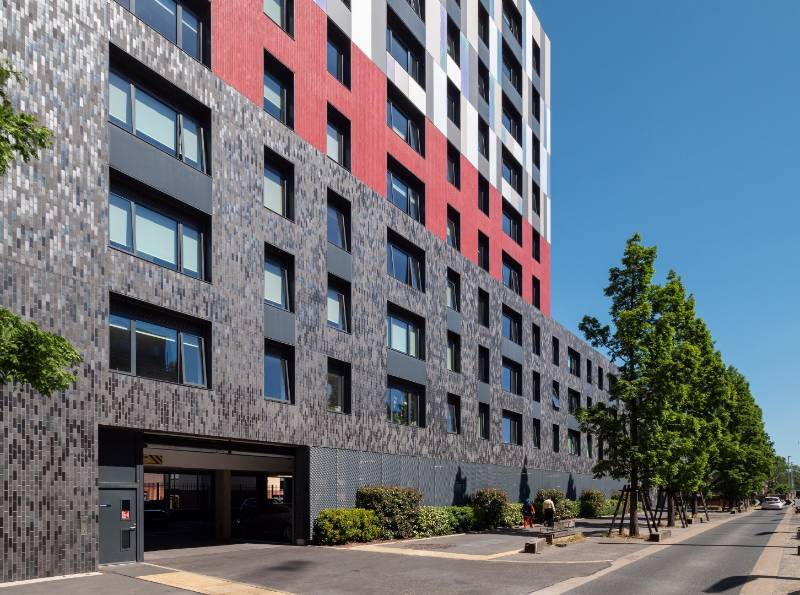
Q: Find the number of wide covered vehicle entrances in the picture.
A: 1